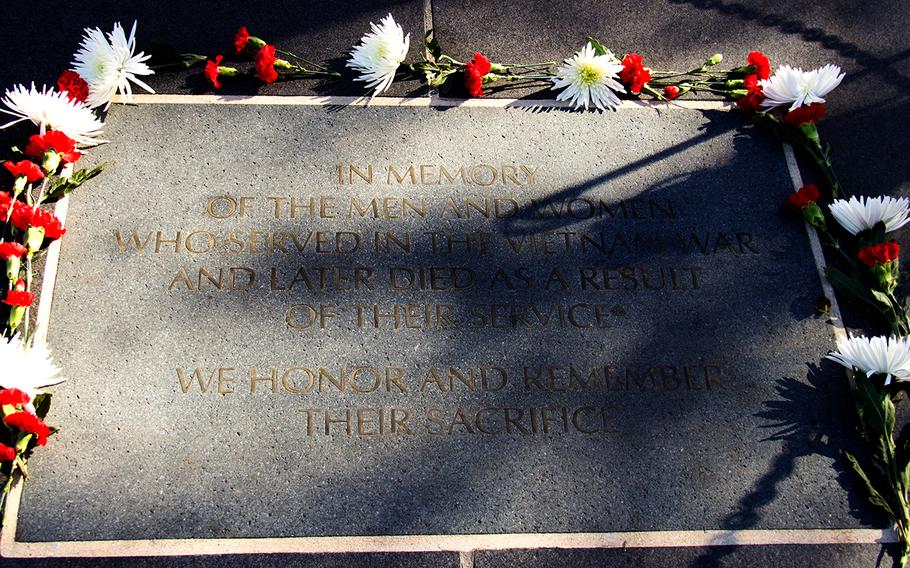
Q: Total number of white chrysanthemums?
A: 8